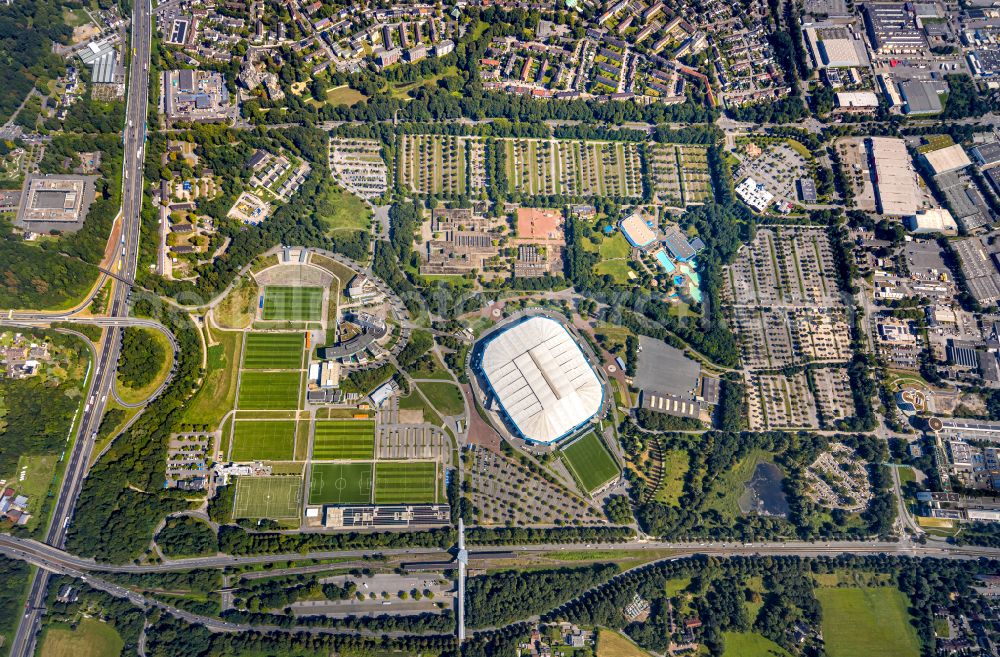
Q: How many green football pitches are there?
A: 9